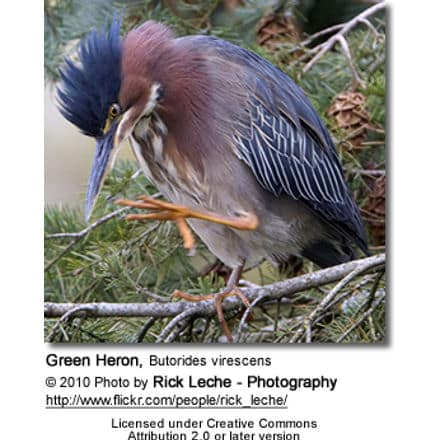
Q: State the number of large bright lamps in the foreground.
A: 0